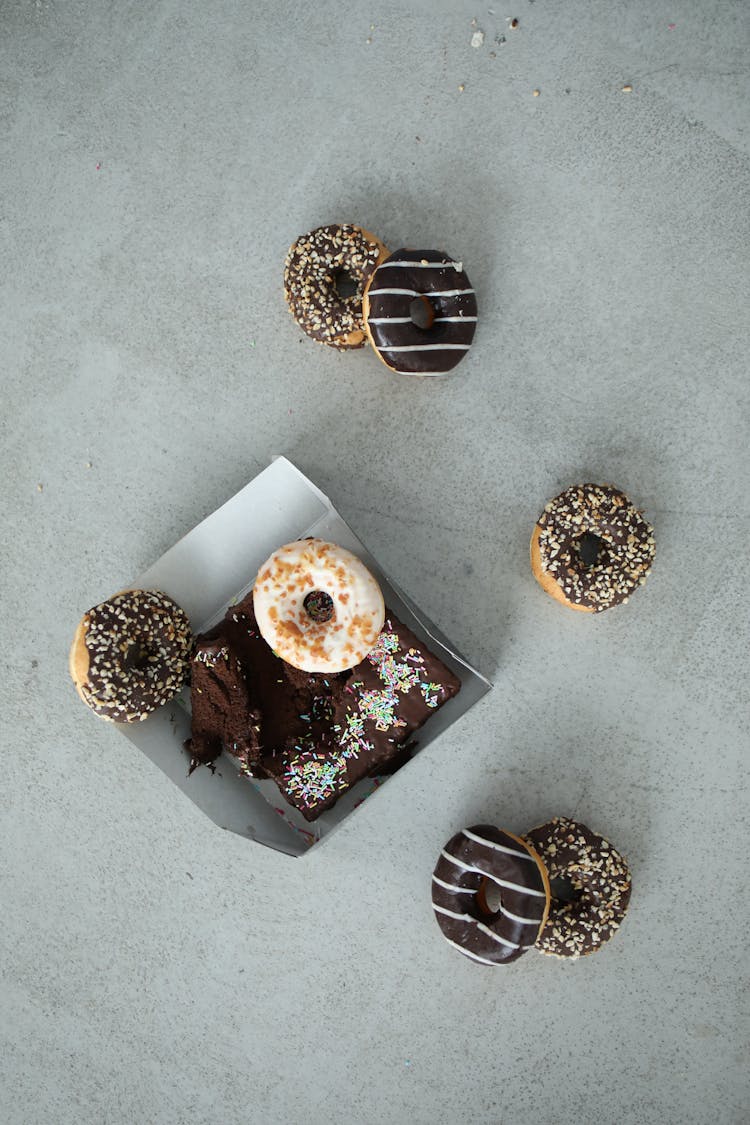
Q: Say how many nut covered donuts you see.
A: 4